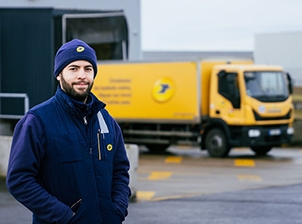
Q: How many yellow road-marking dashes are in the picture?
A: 5